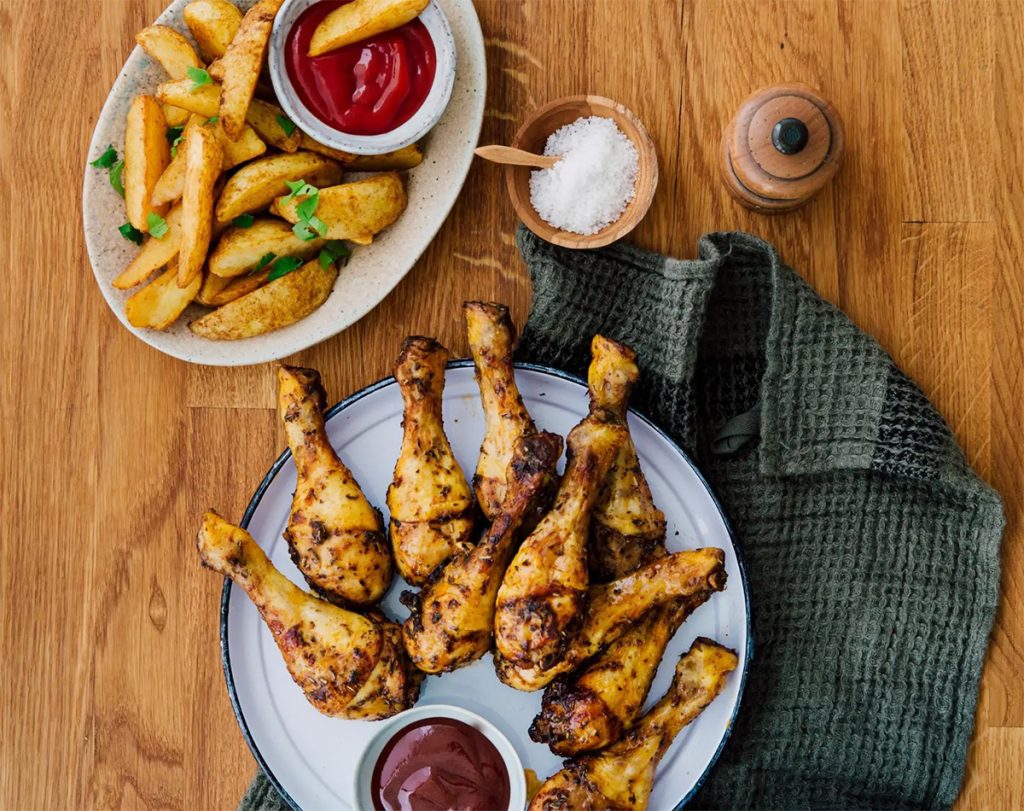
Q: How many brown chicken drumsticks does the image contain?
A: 10